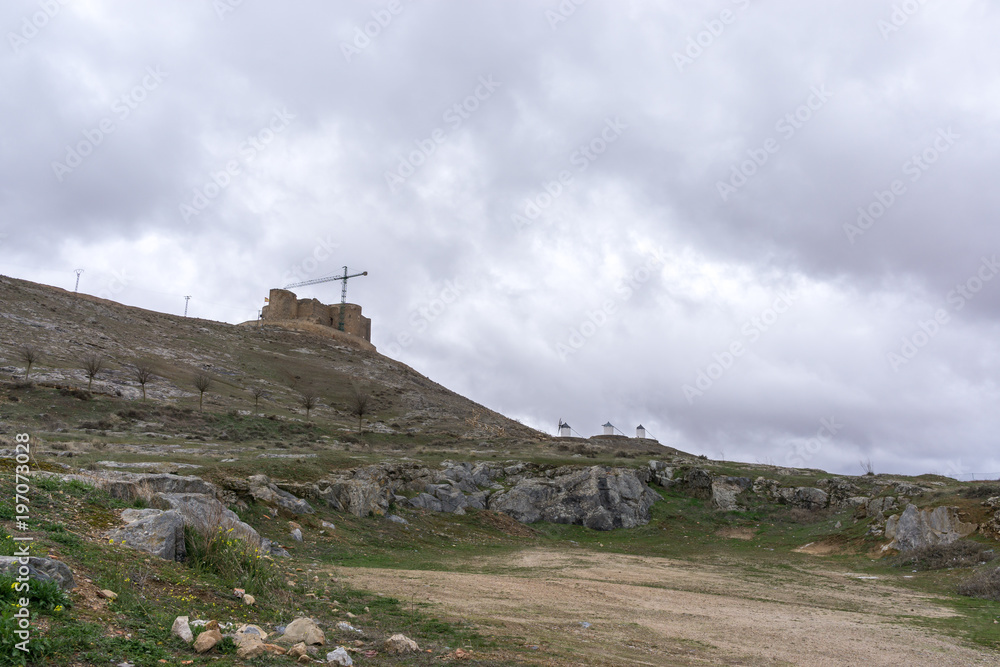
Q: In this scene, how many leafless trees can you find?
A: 7